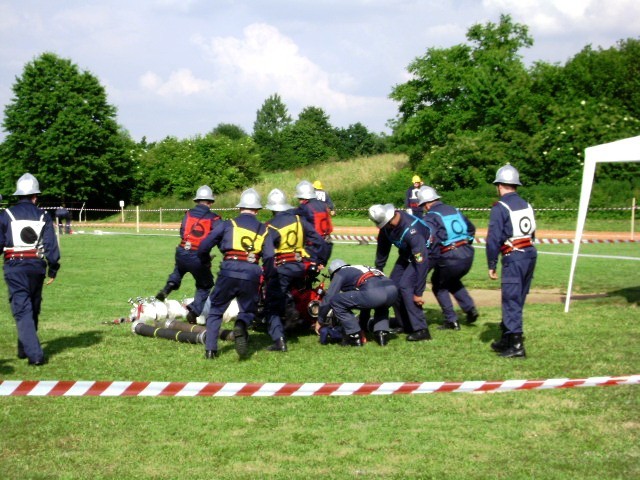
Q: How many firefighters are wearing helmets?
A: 11